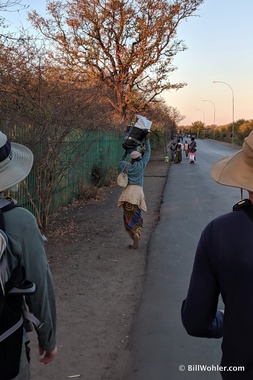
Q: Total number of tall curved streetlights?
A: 3